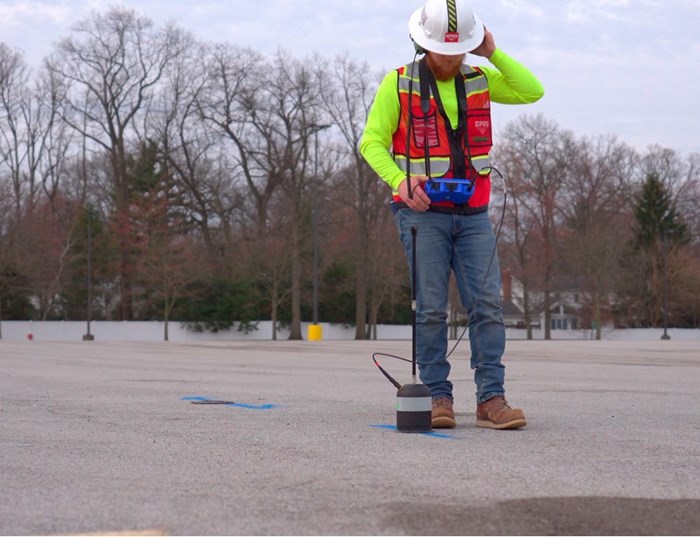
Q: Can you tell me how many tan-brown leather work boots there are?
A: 2